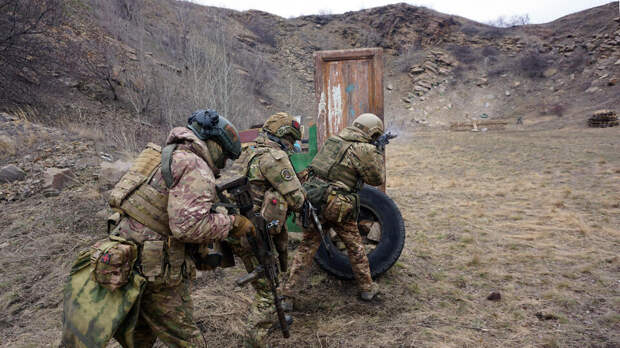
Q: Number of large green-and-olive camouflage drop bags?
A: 1